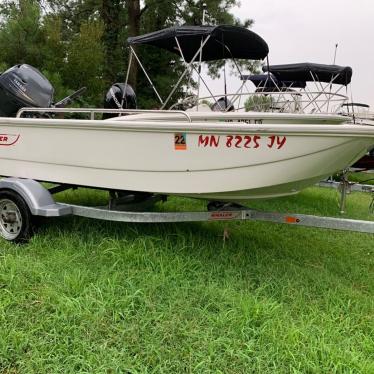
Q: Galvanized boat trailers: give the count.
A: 2